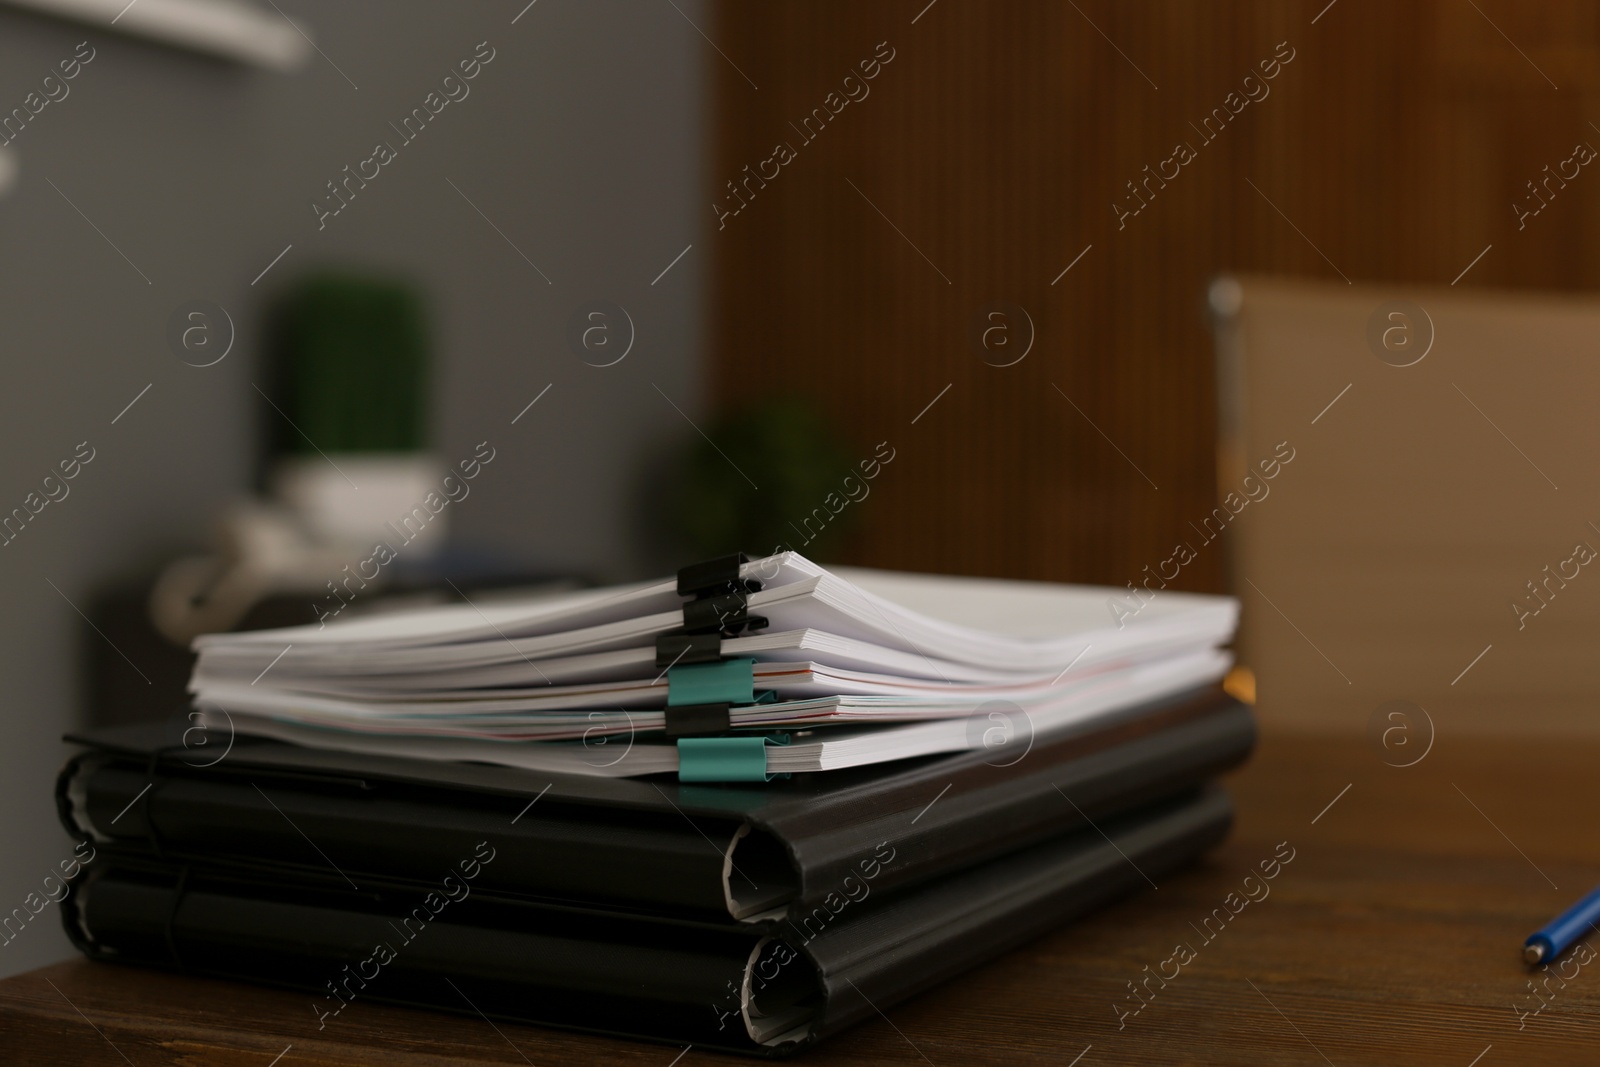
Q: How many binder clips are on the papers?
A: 6